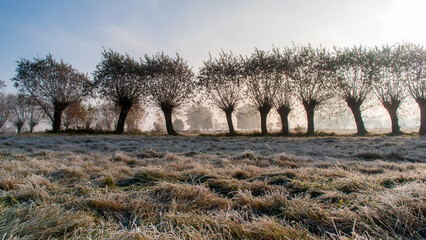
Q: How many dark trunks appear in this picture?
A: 10